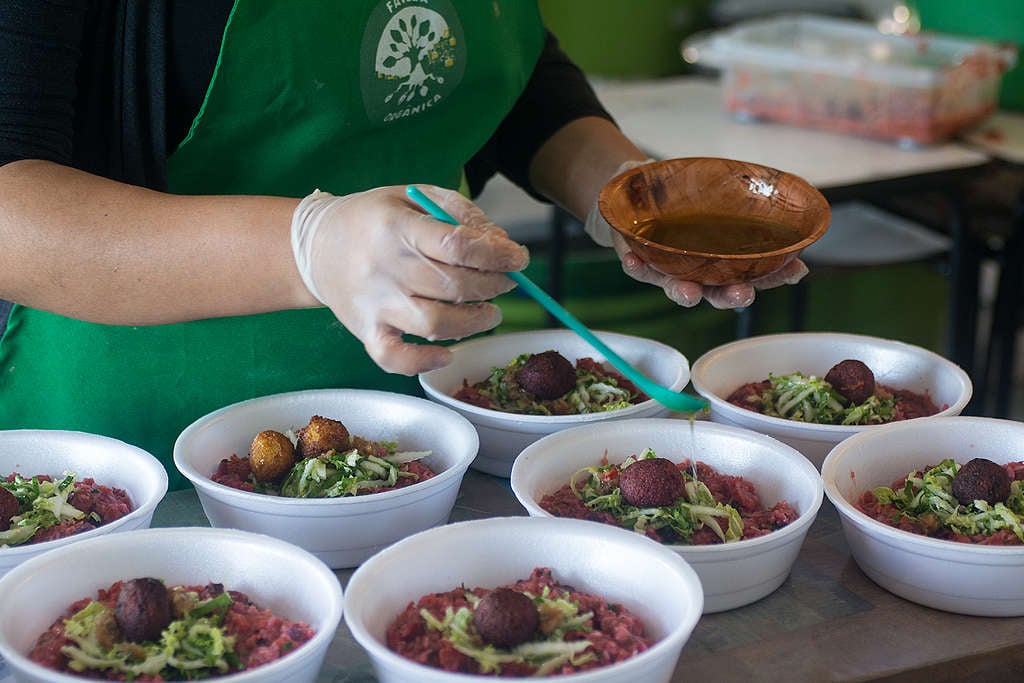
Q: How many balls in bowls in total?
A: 9